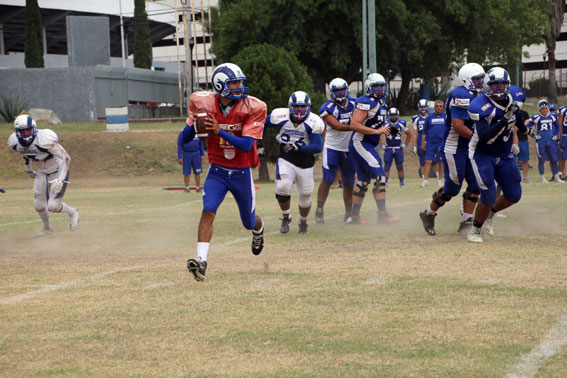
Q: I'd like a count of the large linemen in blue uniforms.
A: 4